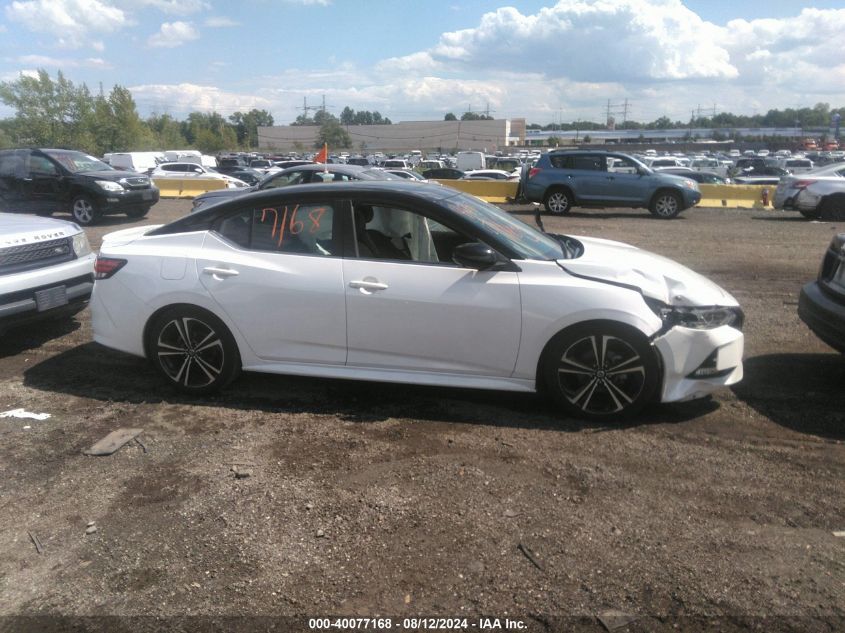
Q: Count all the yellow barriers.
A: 3